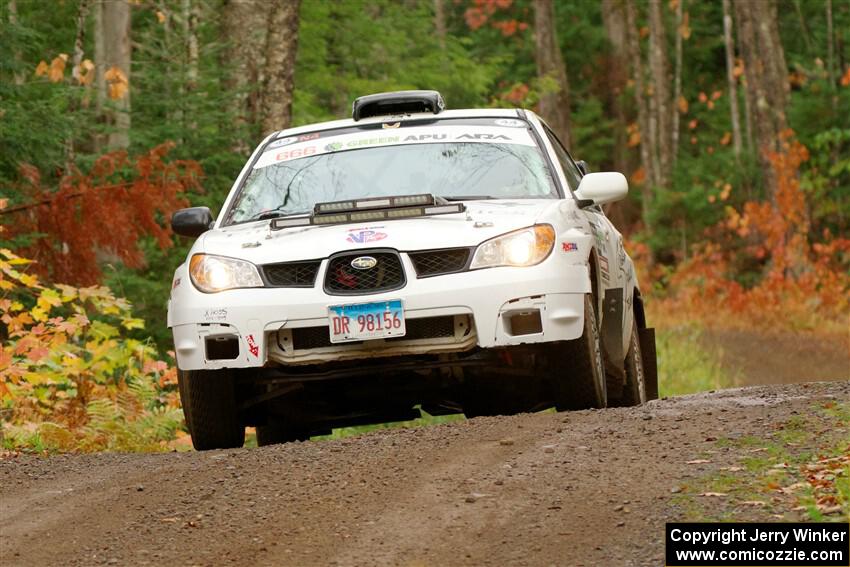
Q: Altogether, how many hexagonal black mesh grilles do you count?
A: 1